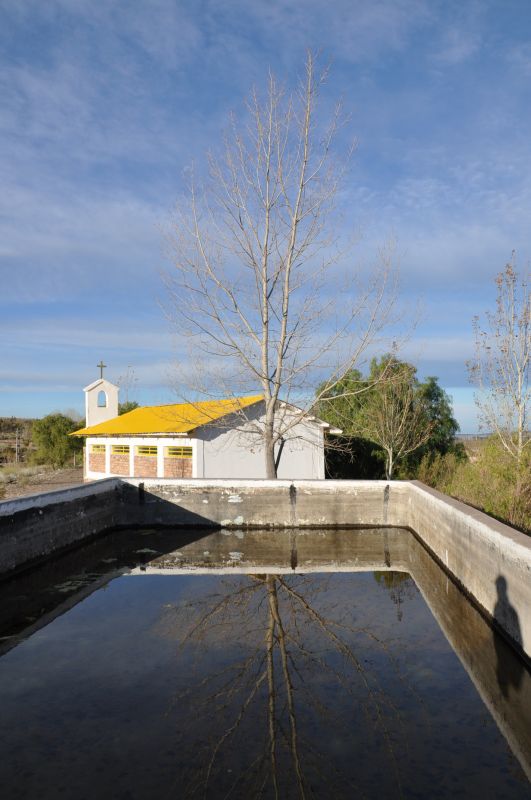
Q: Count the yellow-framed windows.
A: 4